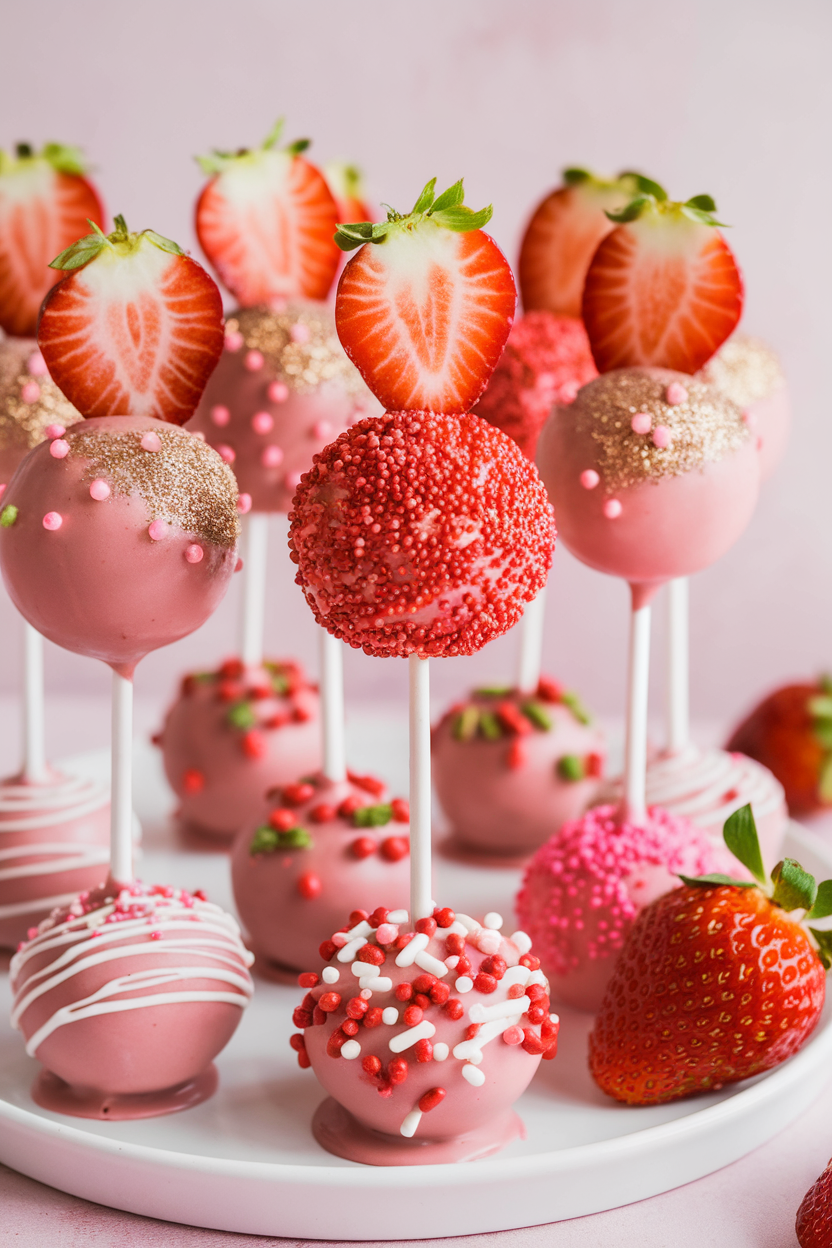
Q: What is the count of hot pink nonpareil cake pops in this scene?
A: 1